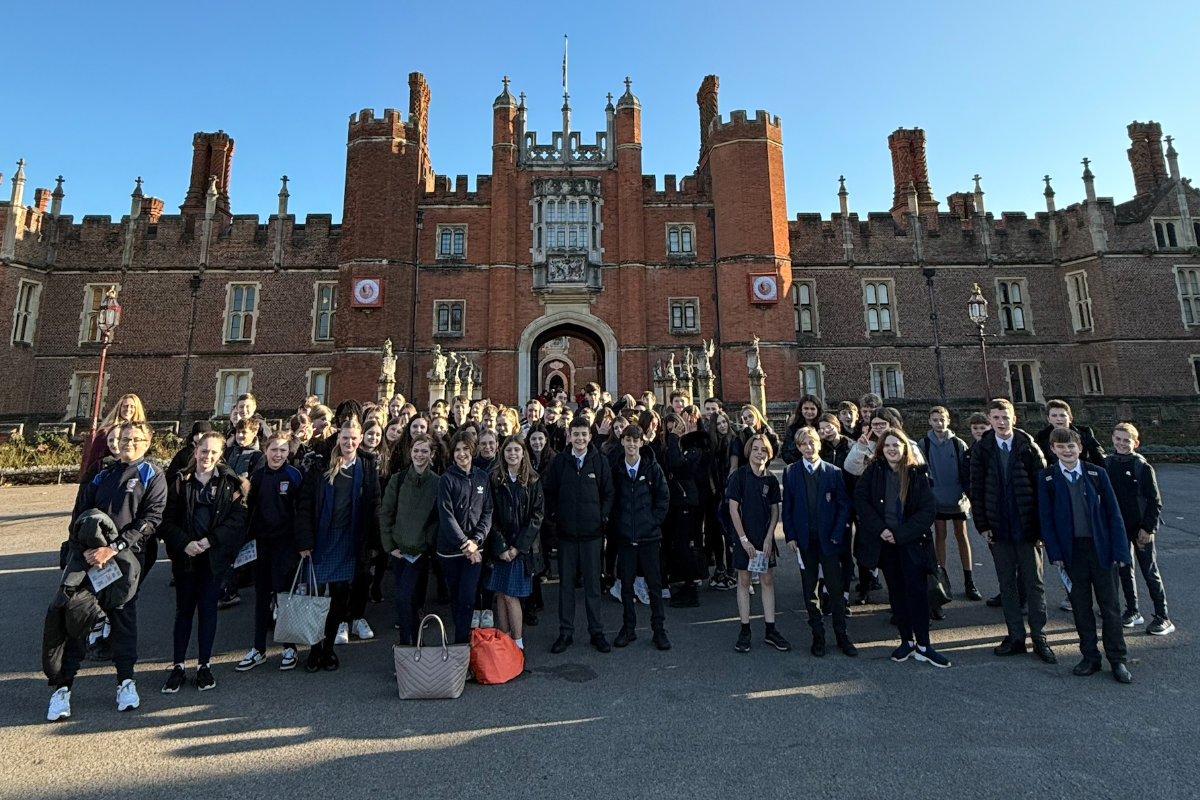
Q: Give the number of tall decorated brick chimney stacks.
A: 5